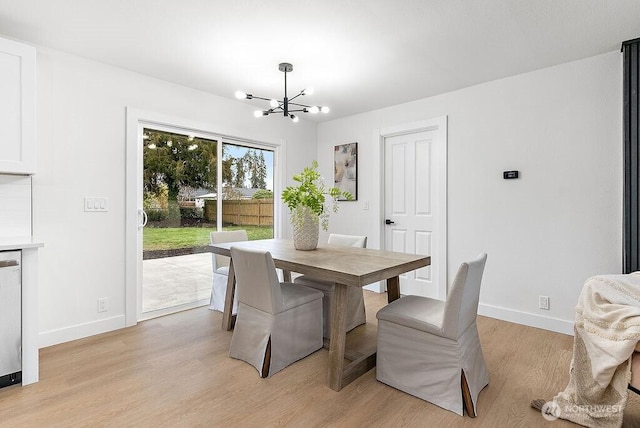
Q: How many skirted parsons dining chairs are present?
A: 4